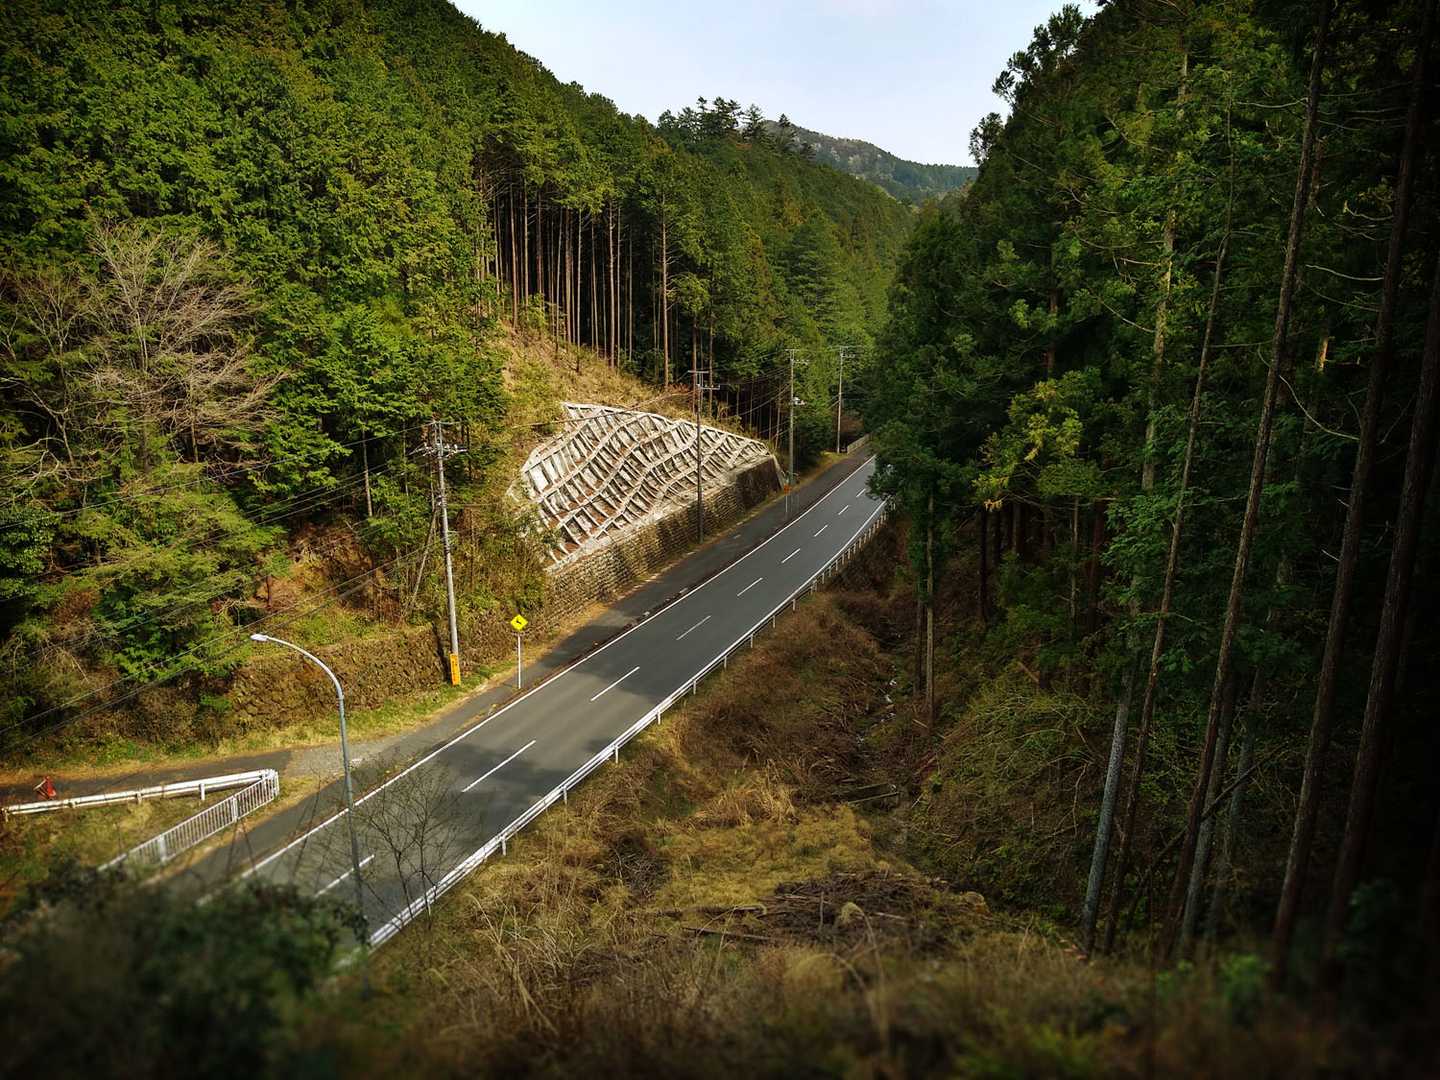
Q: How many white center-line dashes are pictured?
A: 9